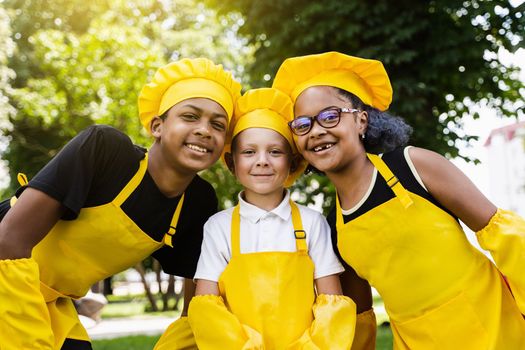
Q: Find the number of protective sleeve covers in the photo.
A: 6